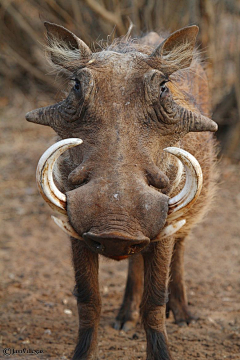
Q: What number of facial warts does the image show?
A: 4